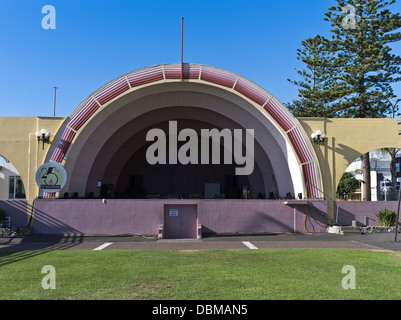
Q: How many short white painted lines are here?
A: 2